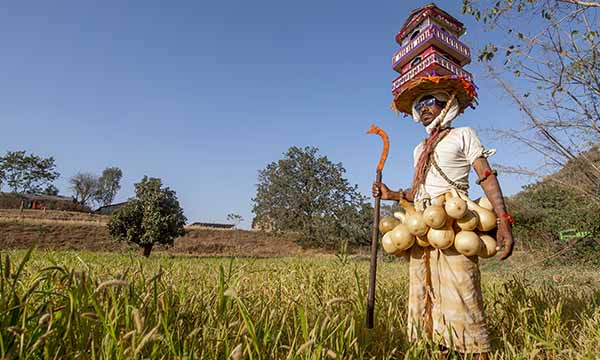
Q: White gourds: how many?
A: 13